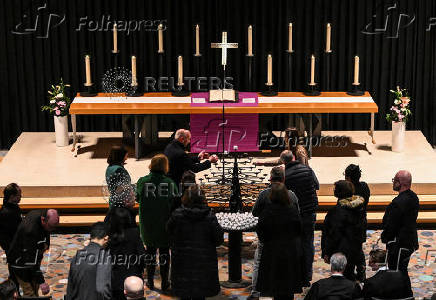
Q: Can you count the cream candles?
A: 12